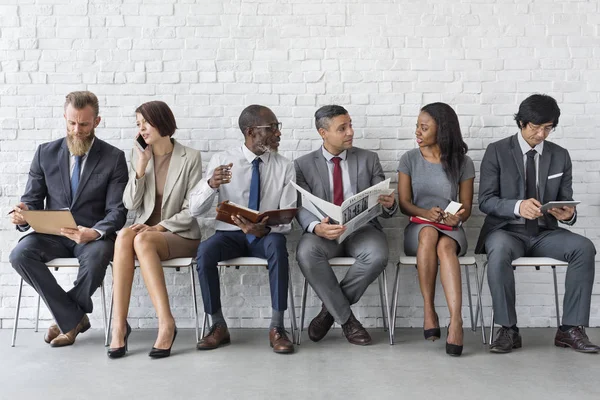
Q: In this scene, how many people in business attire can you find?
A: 6